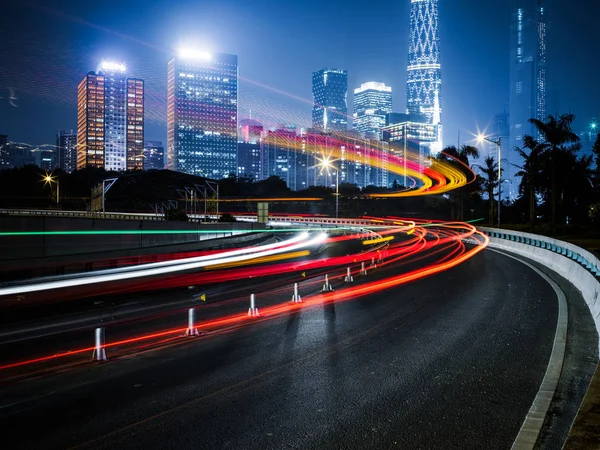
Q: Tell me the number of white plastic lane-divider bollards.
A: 9